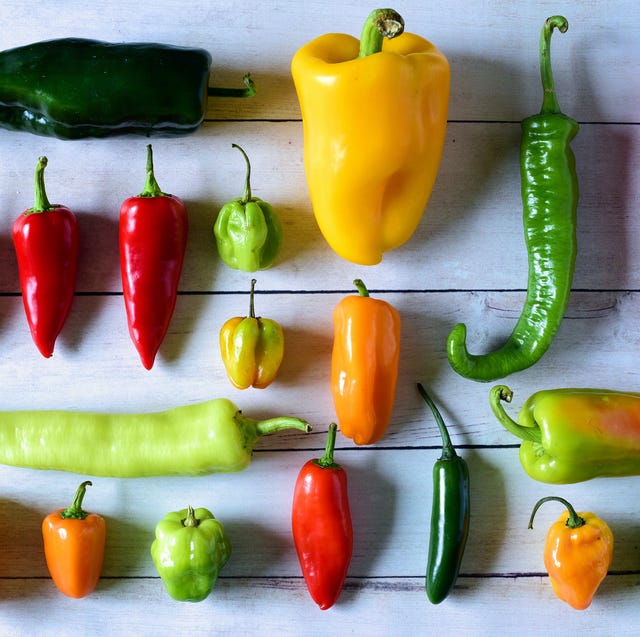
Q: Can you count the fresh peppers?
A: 15